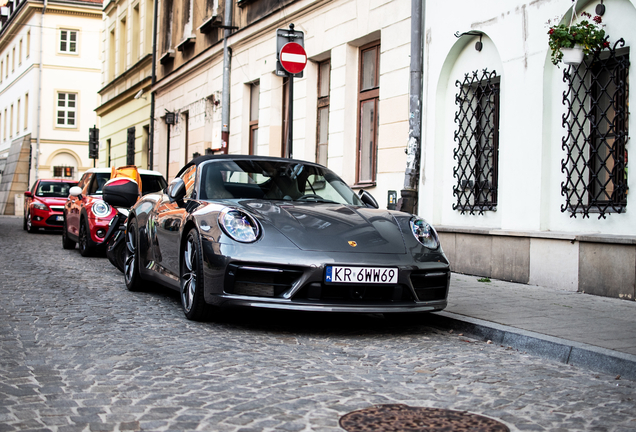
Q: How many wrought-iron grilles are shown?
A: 2